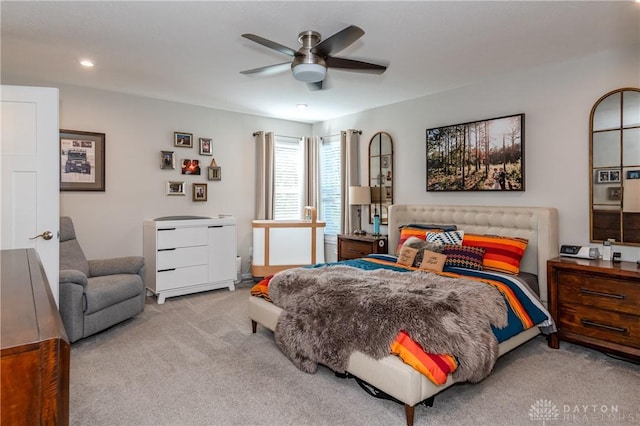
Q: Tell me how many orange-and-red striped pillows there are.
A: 2